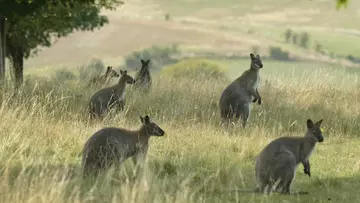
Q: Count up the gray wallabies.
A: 6